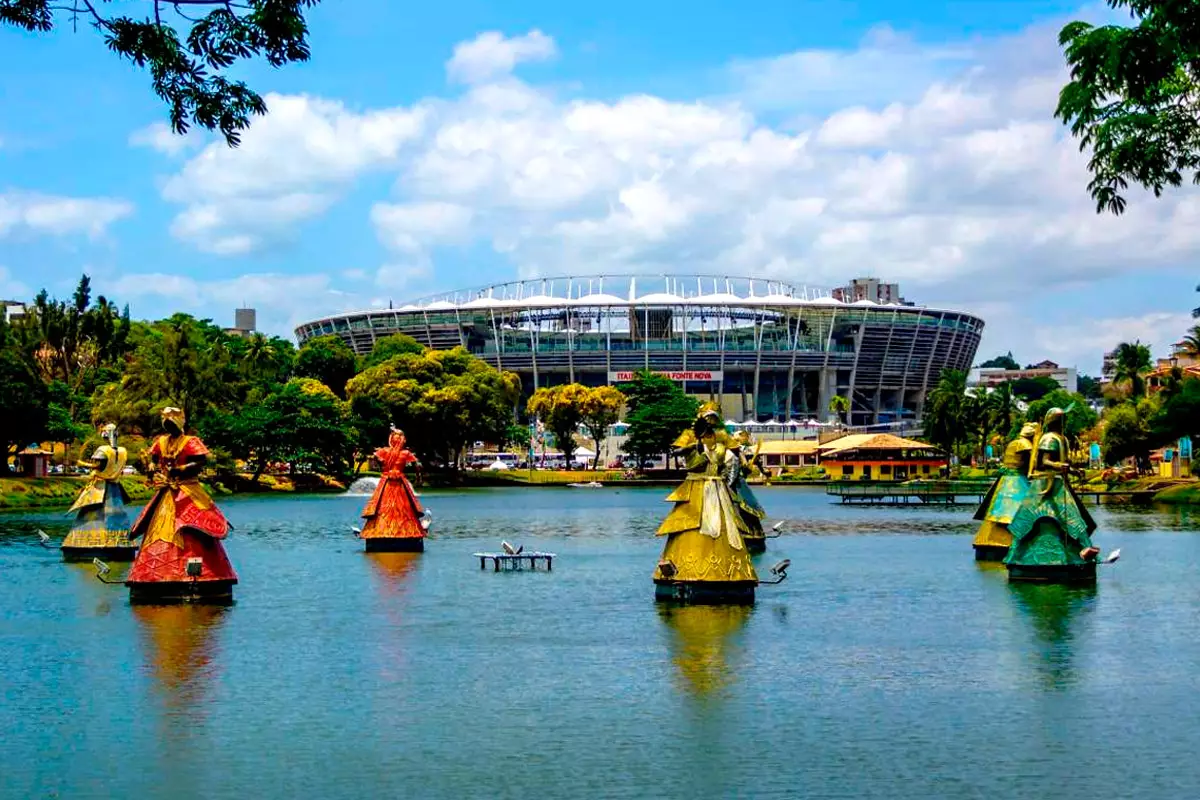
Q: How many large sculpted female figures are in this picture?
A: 7